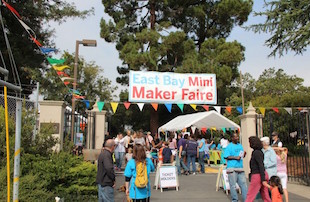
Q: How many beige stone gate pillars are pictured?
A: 3